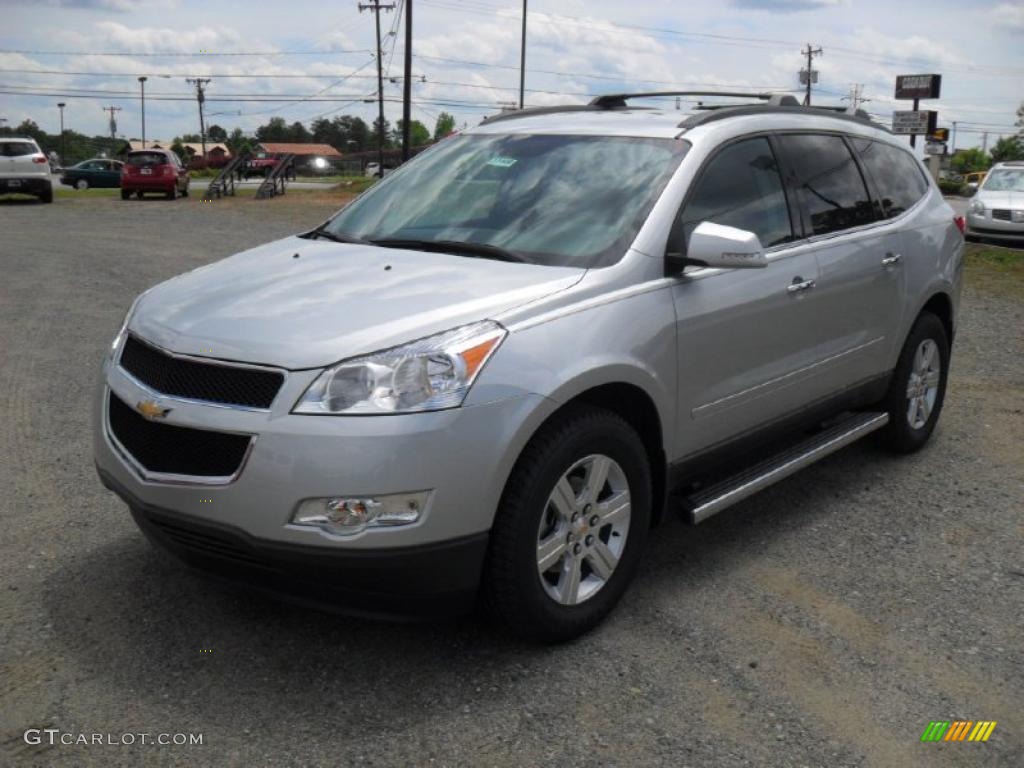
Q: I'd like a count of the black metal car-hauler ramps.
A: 2